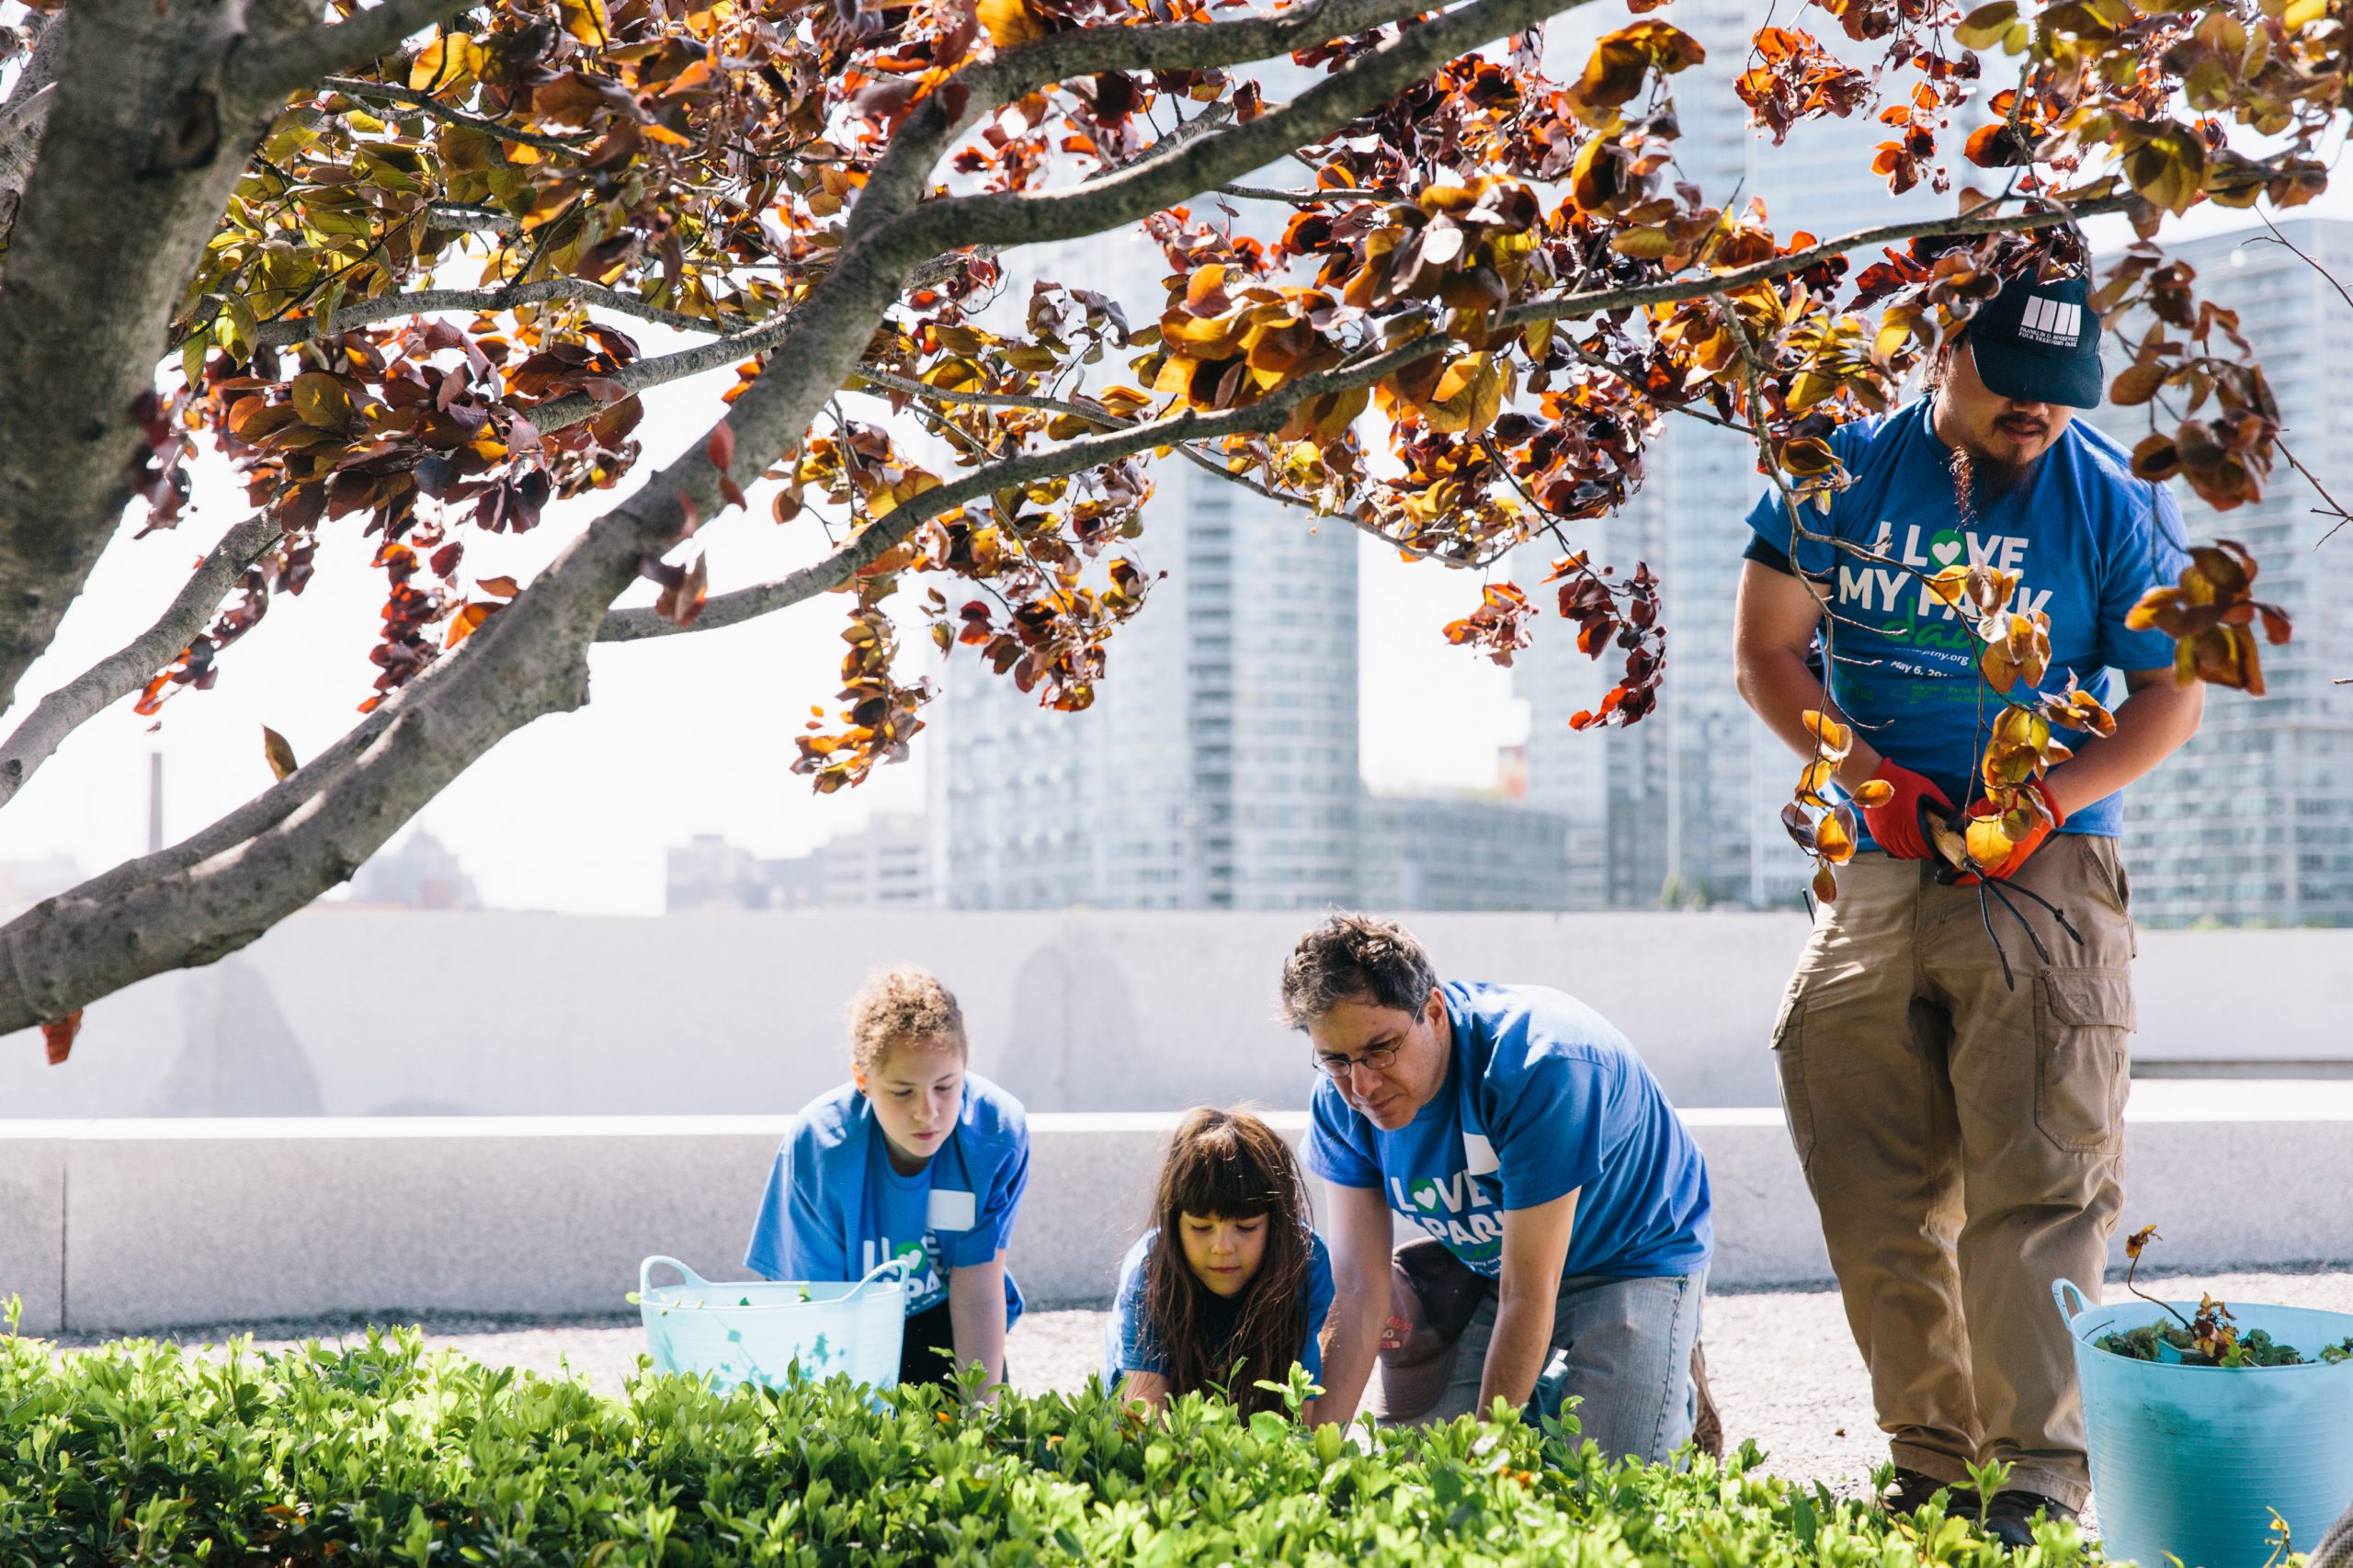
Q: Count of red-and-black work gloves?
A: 2